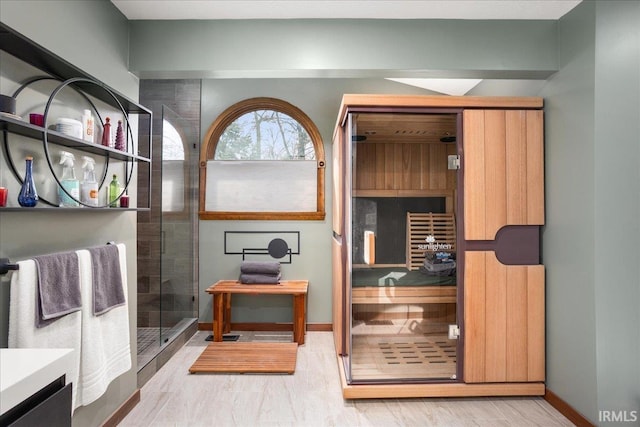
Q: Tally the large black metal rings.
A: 2